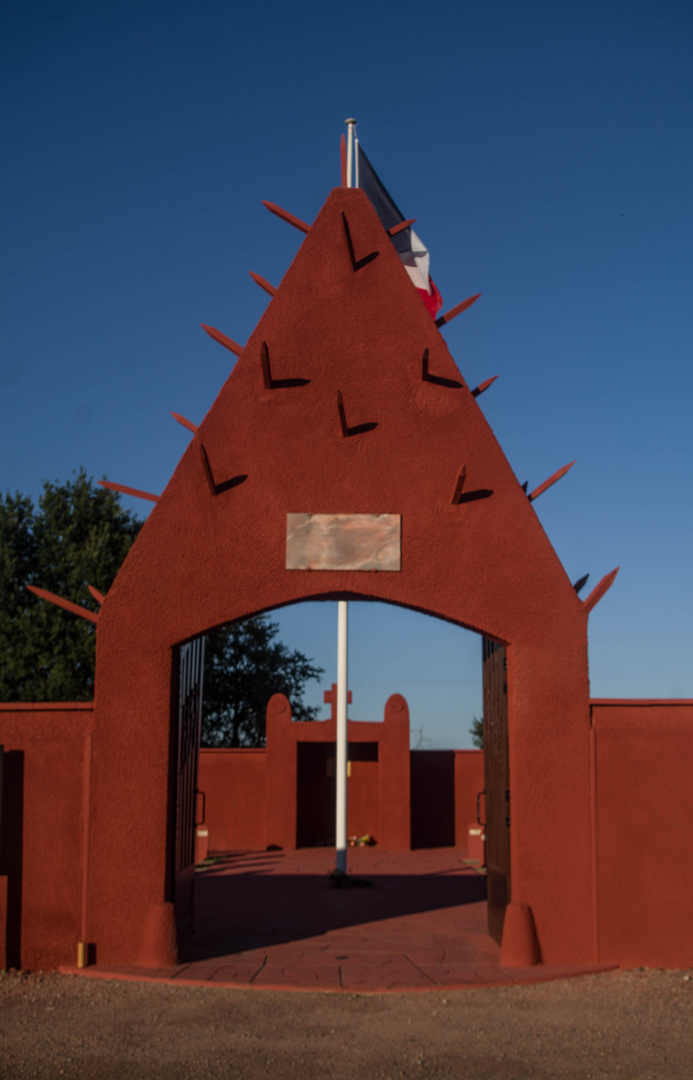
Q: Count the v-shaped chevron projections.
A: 6